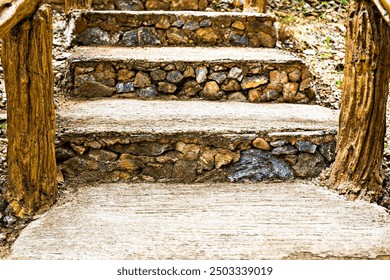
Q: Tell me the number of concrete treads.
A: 4